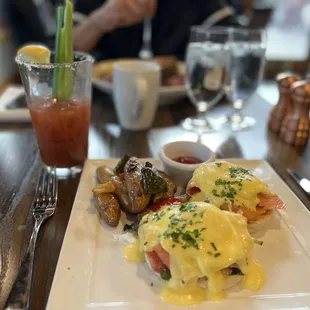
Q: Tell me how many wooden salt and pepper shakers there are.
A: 2